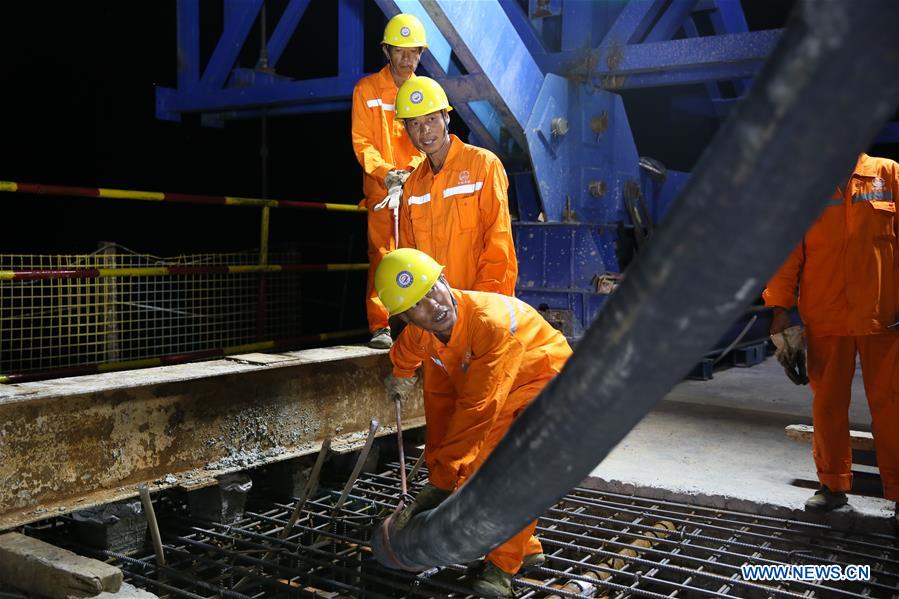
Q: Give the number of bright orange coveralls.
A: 4